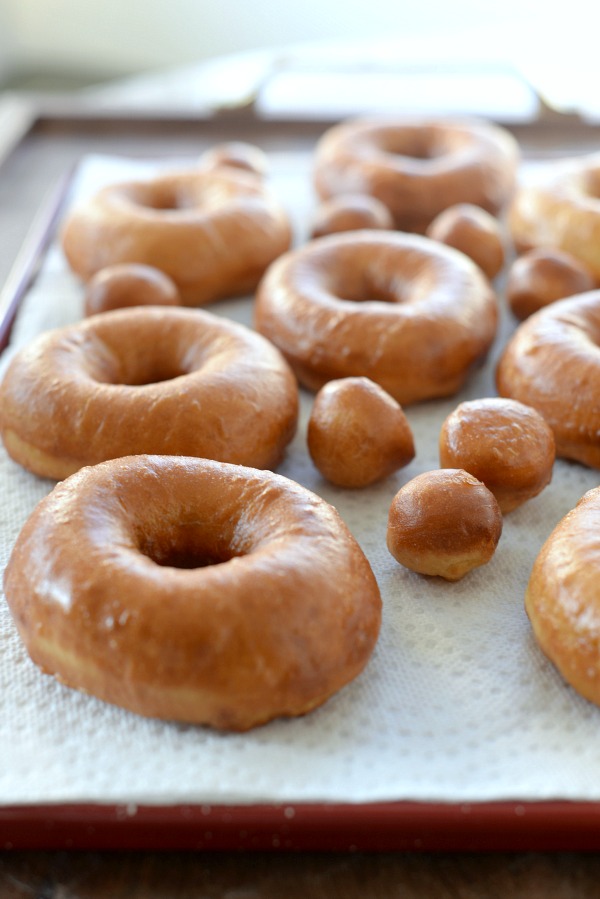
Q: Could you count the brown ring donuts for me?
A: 8